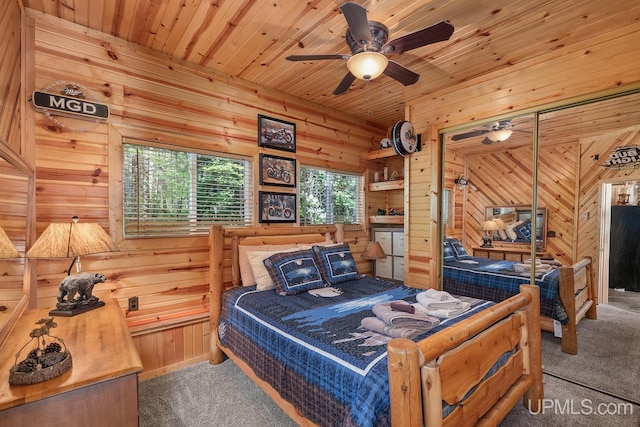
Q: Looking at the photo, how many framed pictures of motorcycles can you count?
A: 3